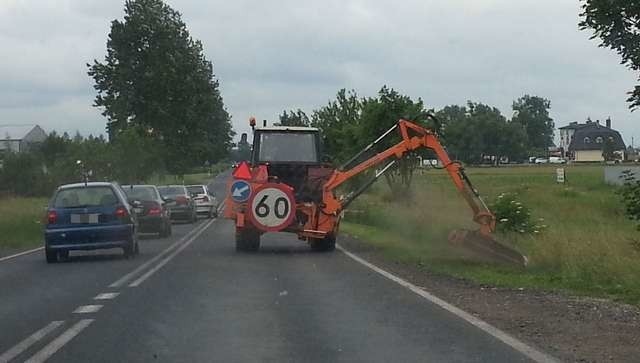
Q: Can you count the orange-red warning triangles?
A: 1